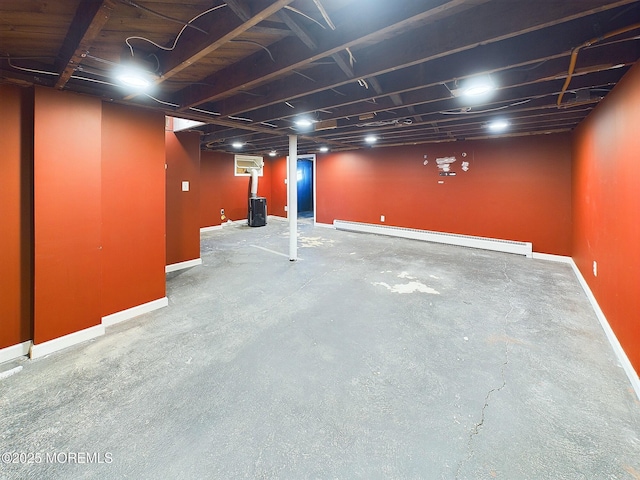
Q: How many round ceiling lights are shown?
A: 8